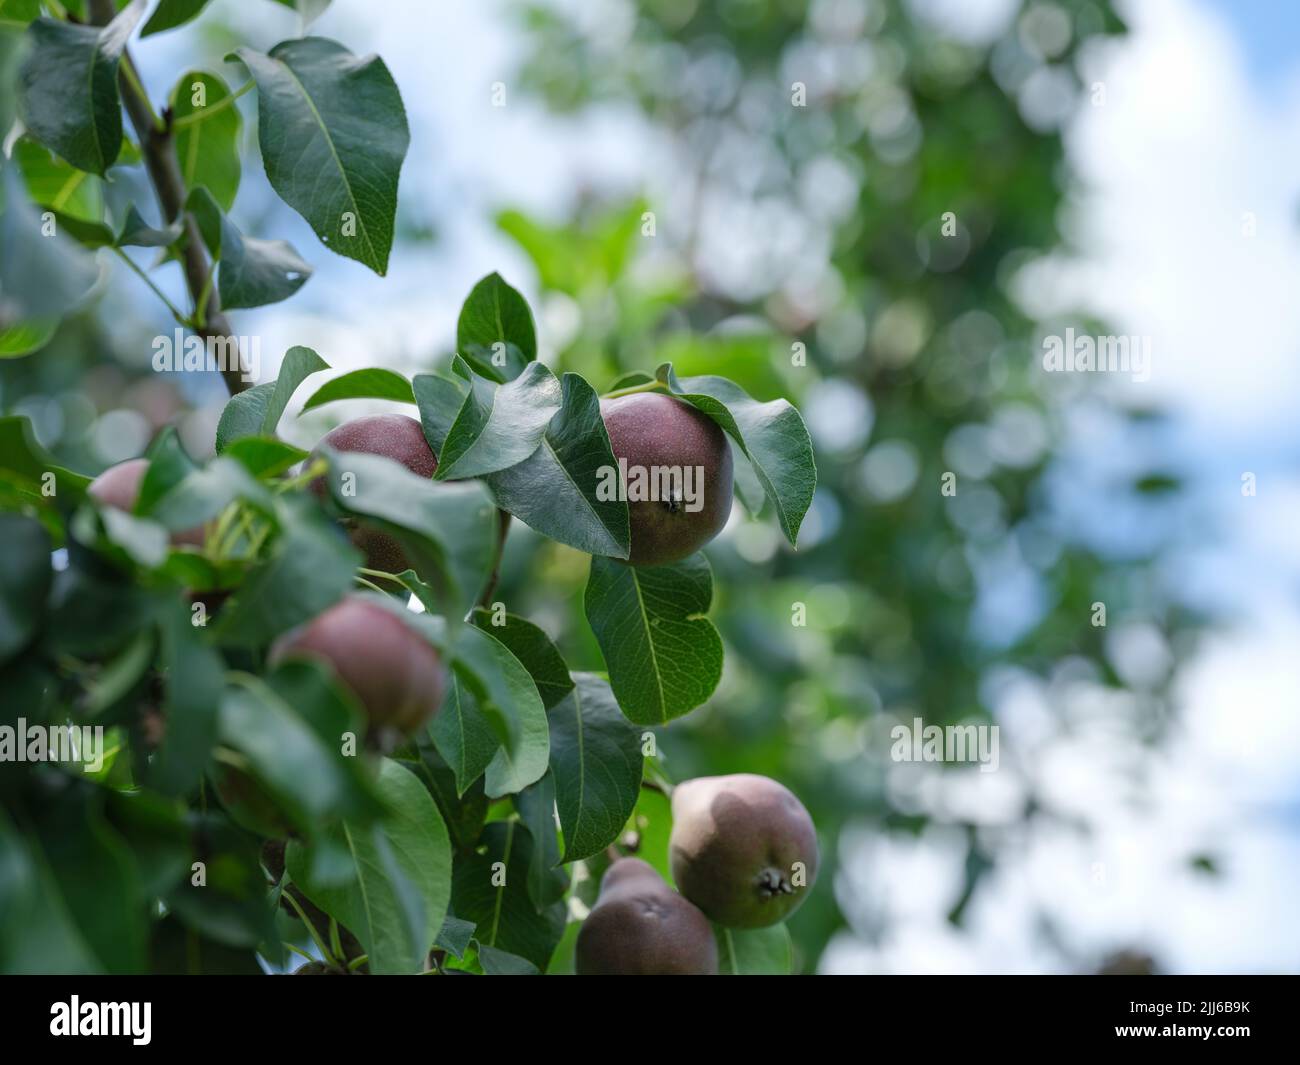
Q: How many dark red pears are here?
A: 6